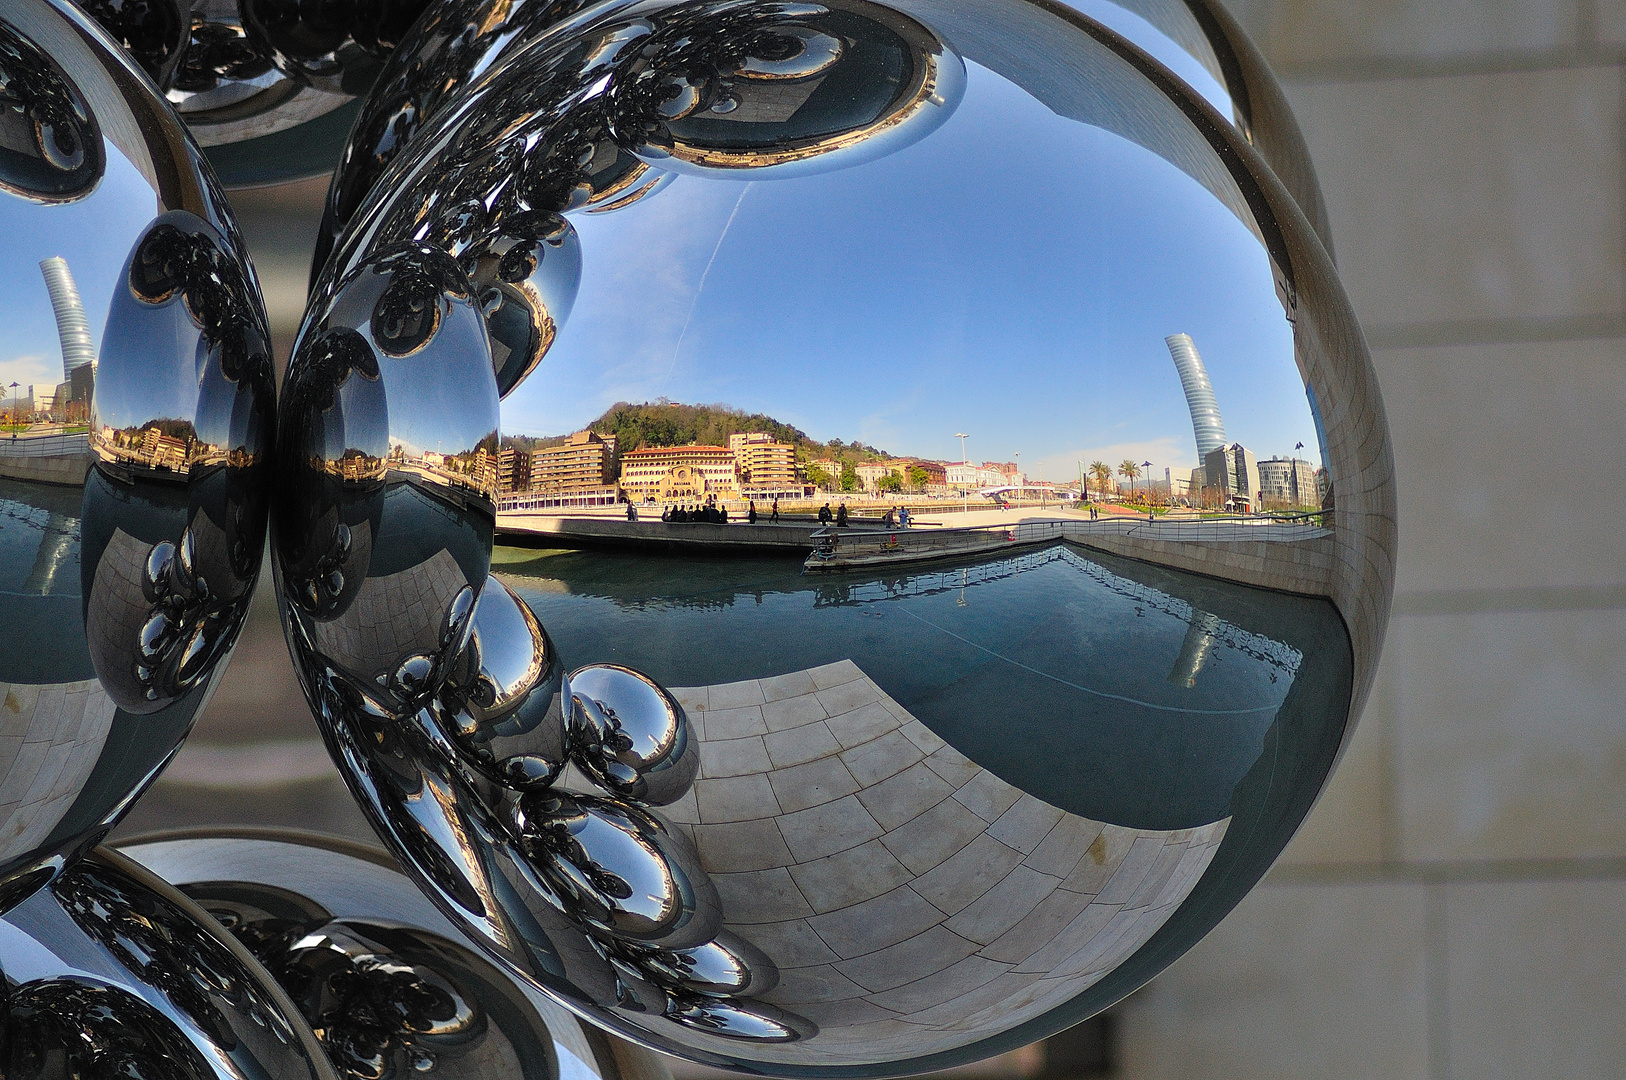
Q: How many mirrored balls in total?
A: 6